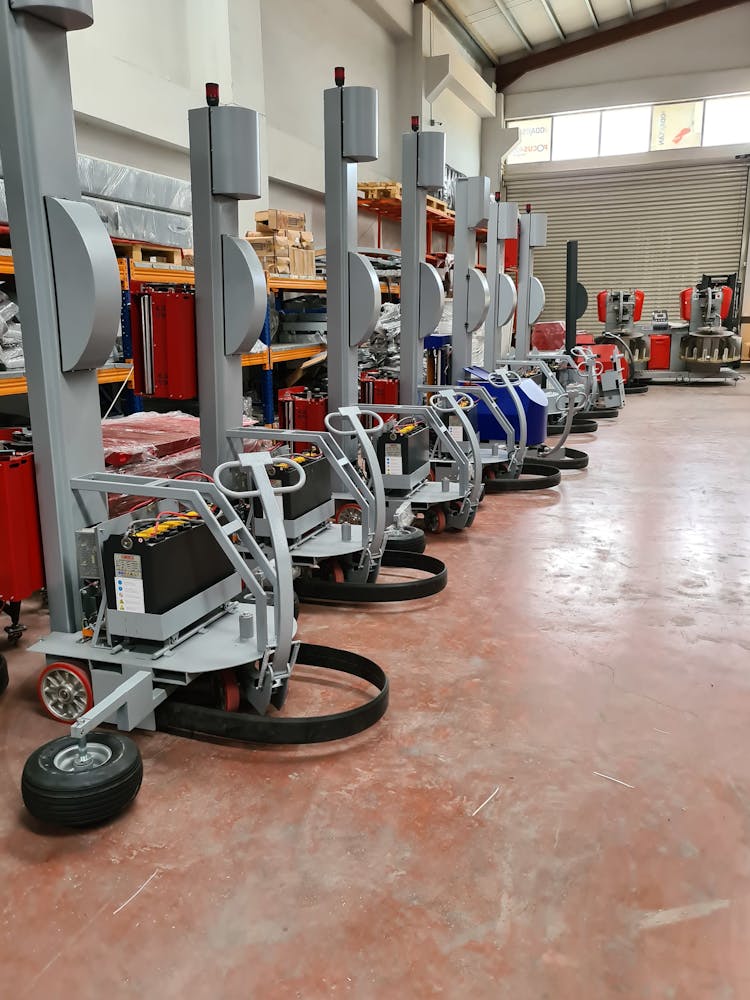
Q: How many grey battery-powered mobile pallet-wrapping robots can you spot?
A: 7